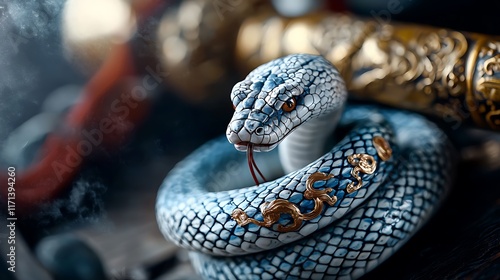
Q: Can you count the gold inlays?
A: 3